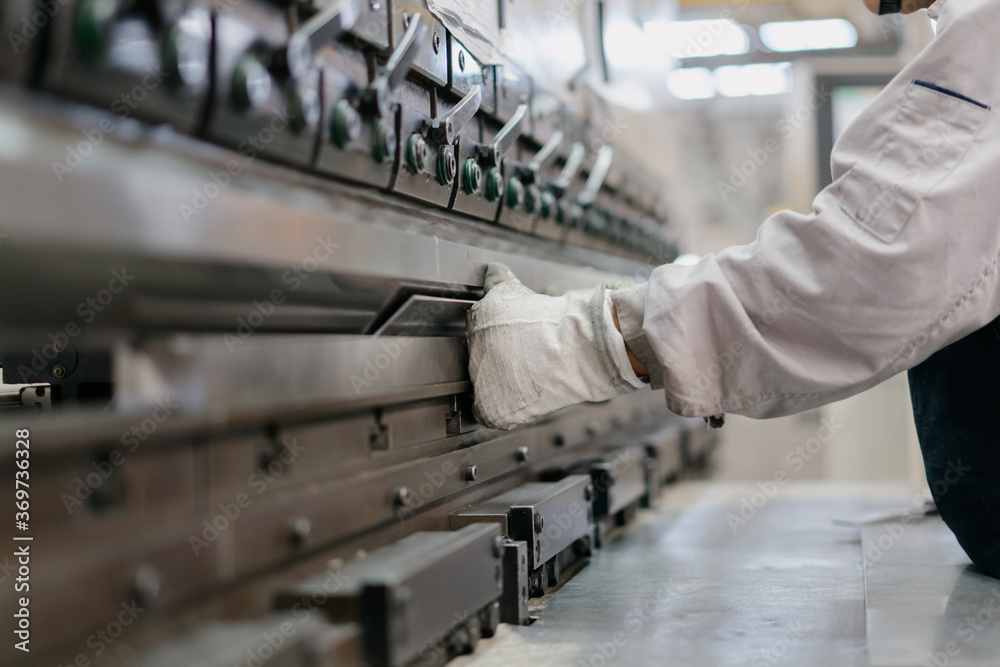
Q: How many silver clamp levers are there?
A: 7